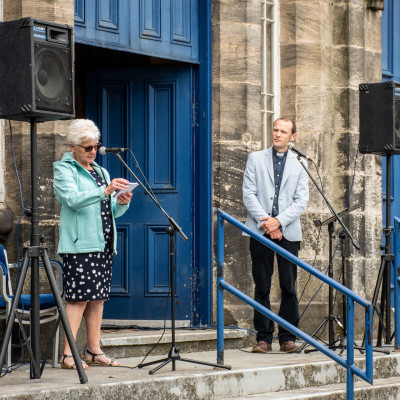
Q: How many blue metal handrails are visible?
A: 2